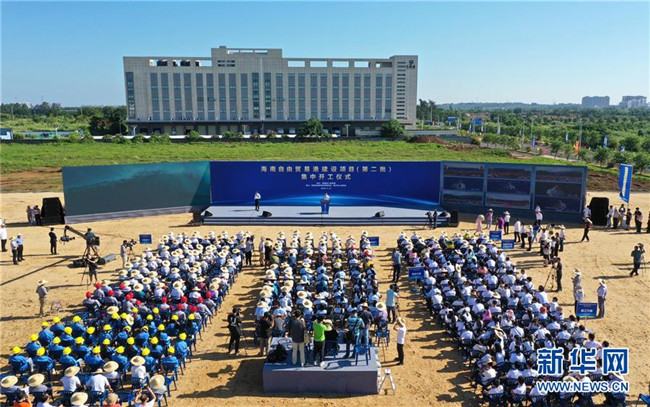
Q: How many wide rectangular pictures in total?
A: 9